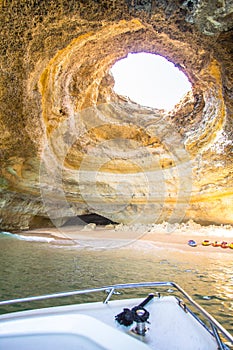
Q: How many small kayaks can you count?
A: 5